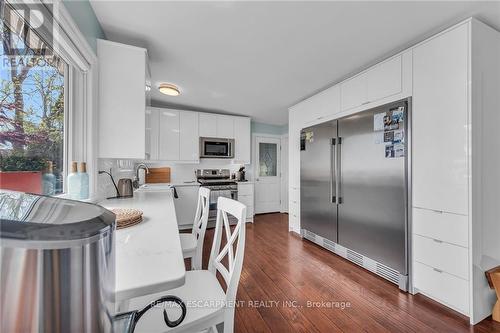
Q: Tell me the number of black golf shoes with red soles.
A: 0